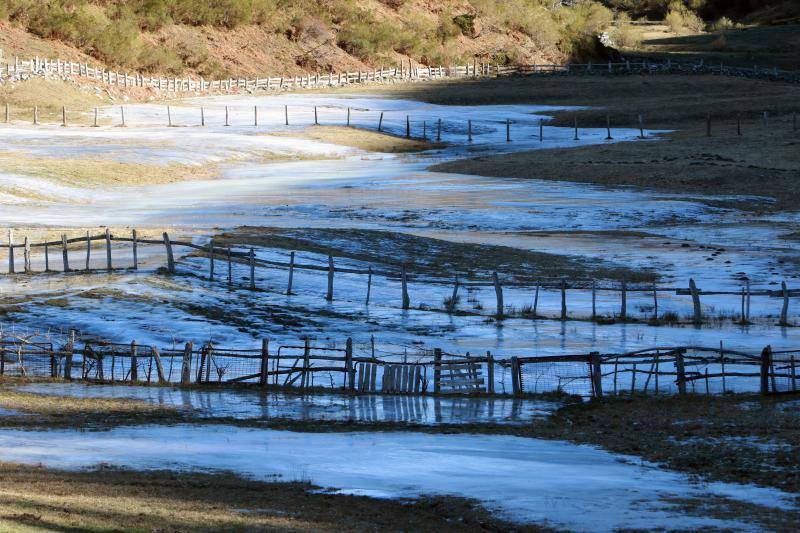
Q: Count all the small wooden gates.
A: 2